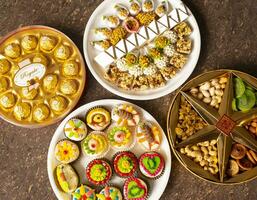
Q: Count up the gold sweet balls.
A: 15